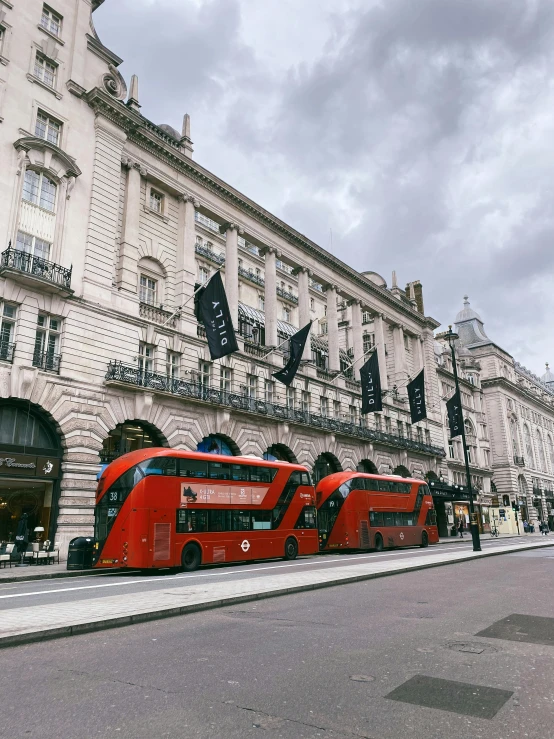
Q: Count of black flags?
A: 5